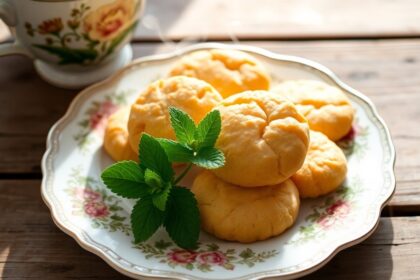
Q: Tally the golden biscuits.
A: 7